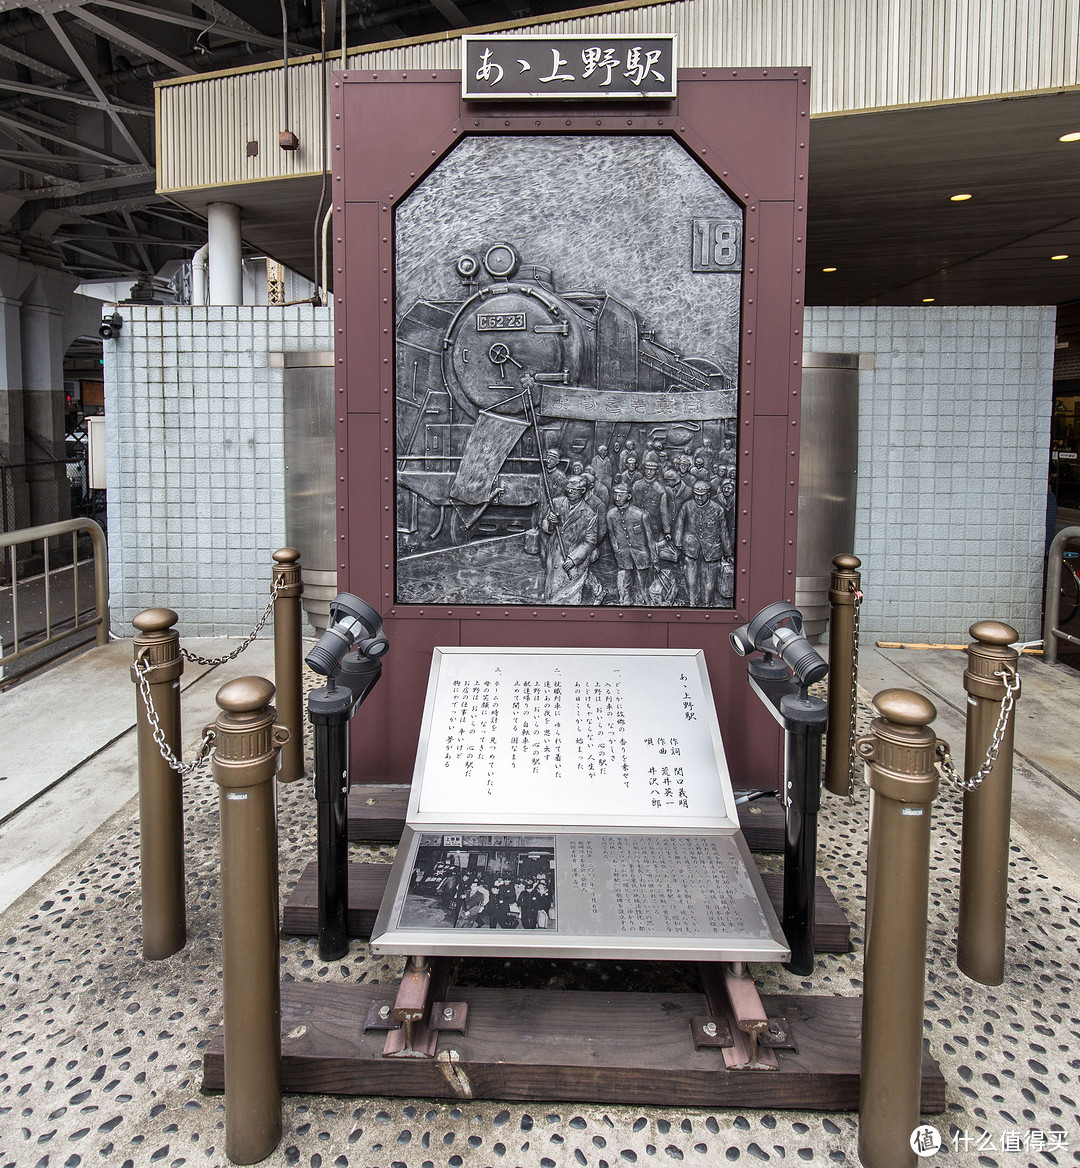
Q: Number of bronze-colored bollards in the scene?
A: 6